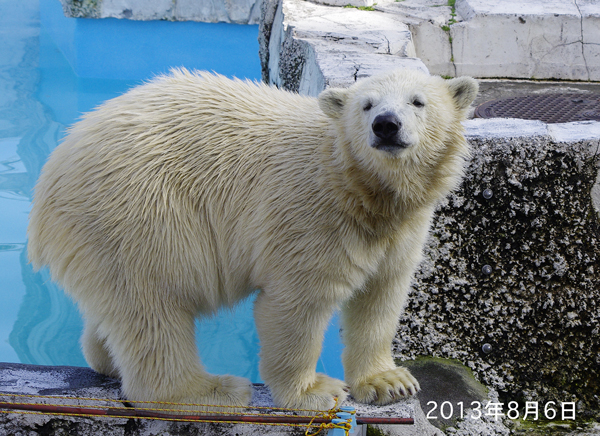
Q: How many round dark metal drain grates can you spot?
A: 1